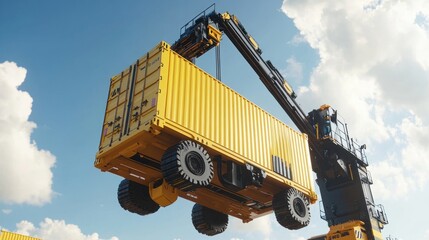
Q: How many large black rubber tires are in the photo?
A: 4